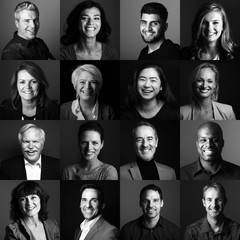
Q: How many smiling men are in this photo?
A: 8